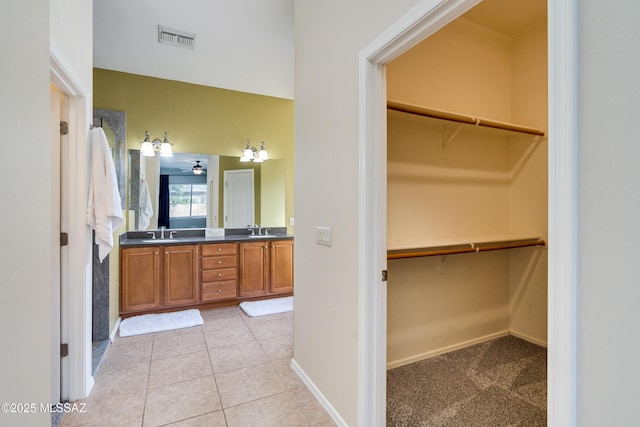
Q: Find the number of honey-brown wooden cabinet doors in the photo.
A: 4